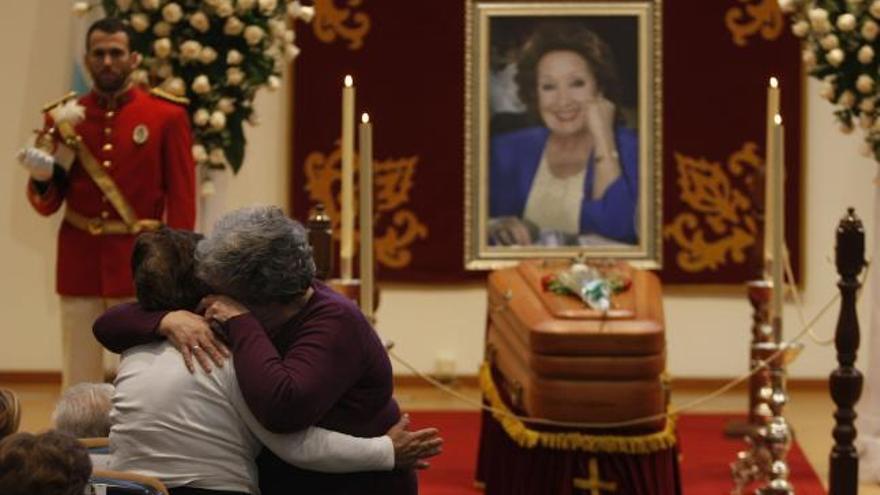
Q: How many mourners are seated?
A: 3